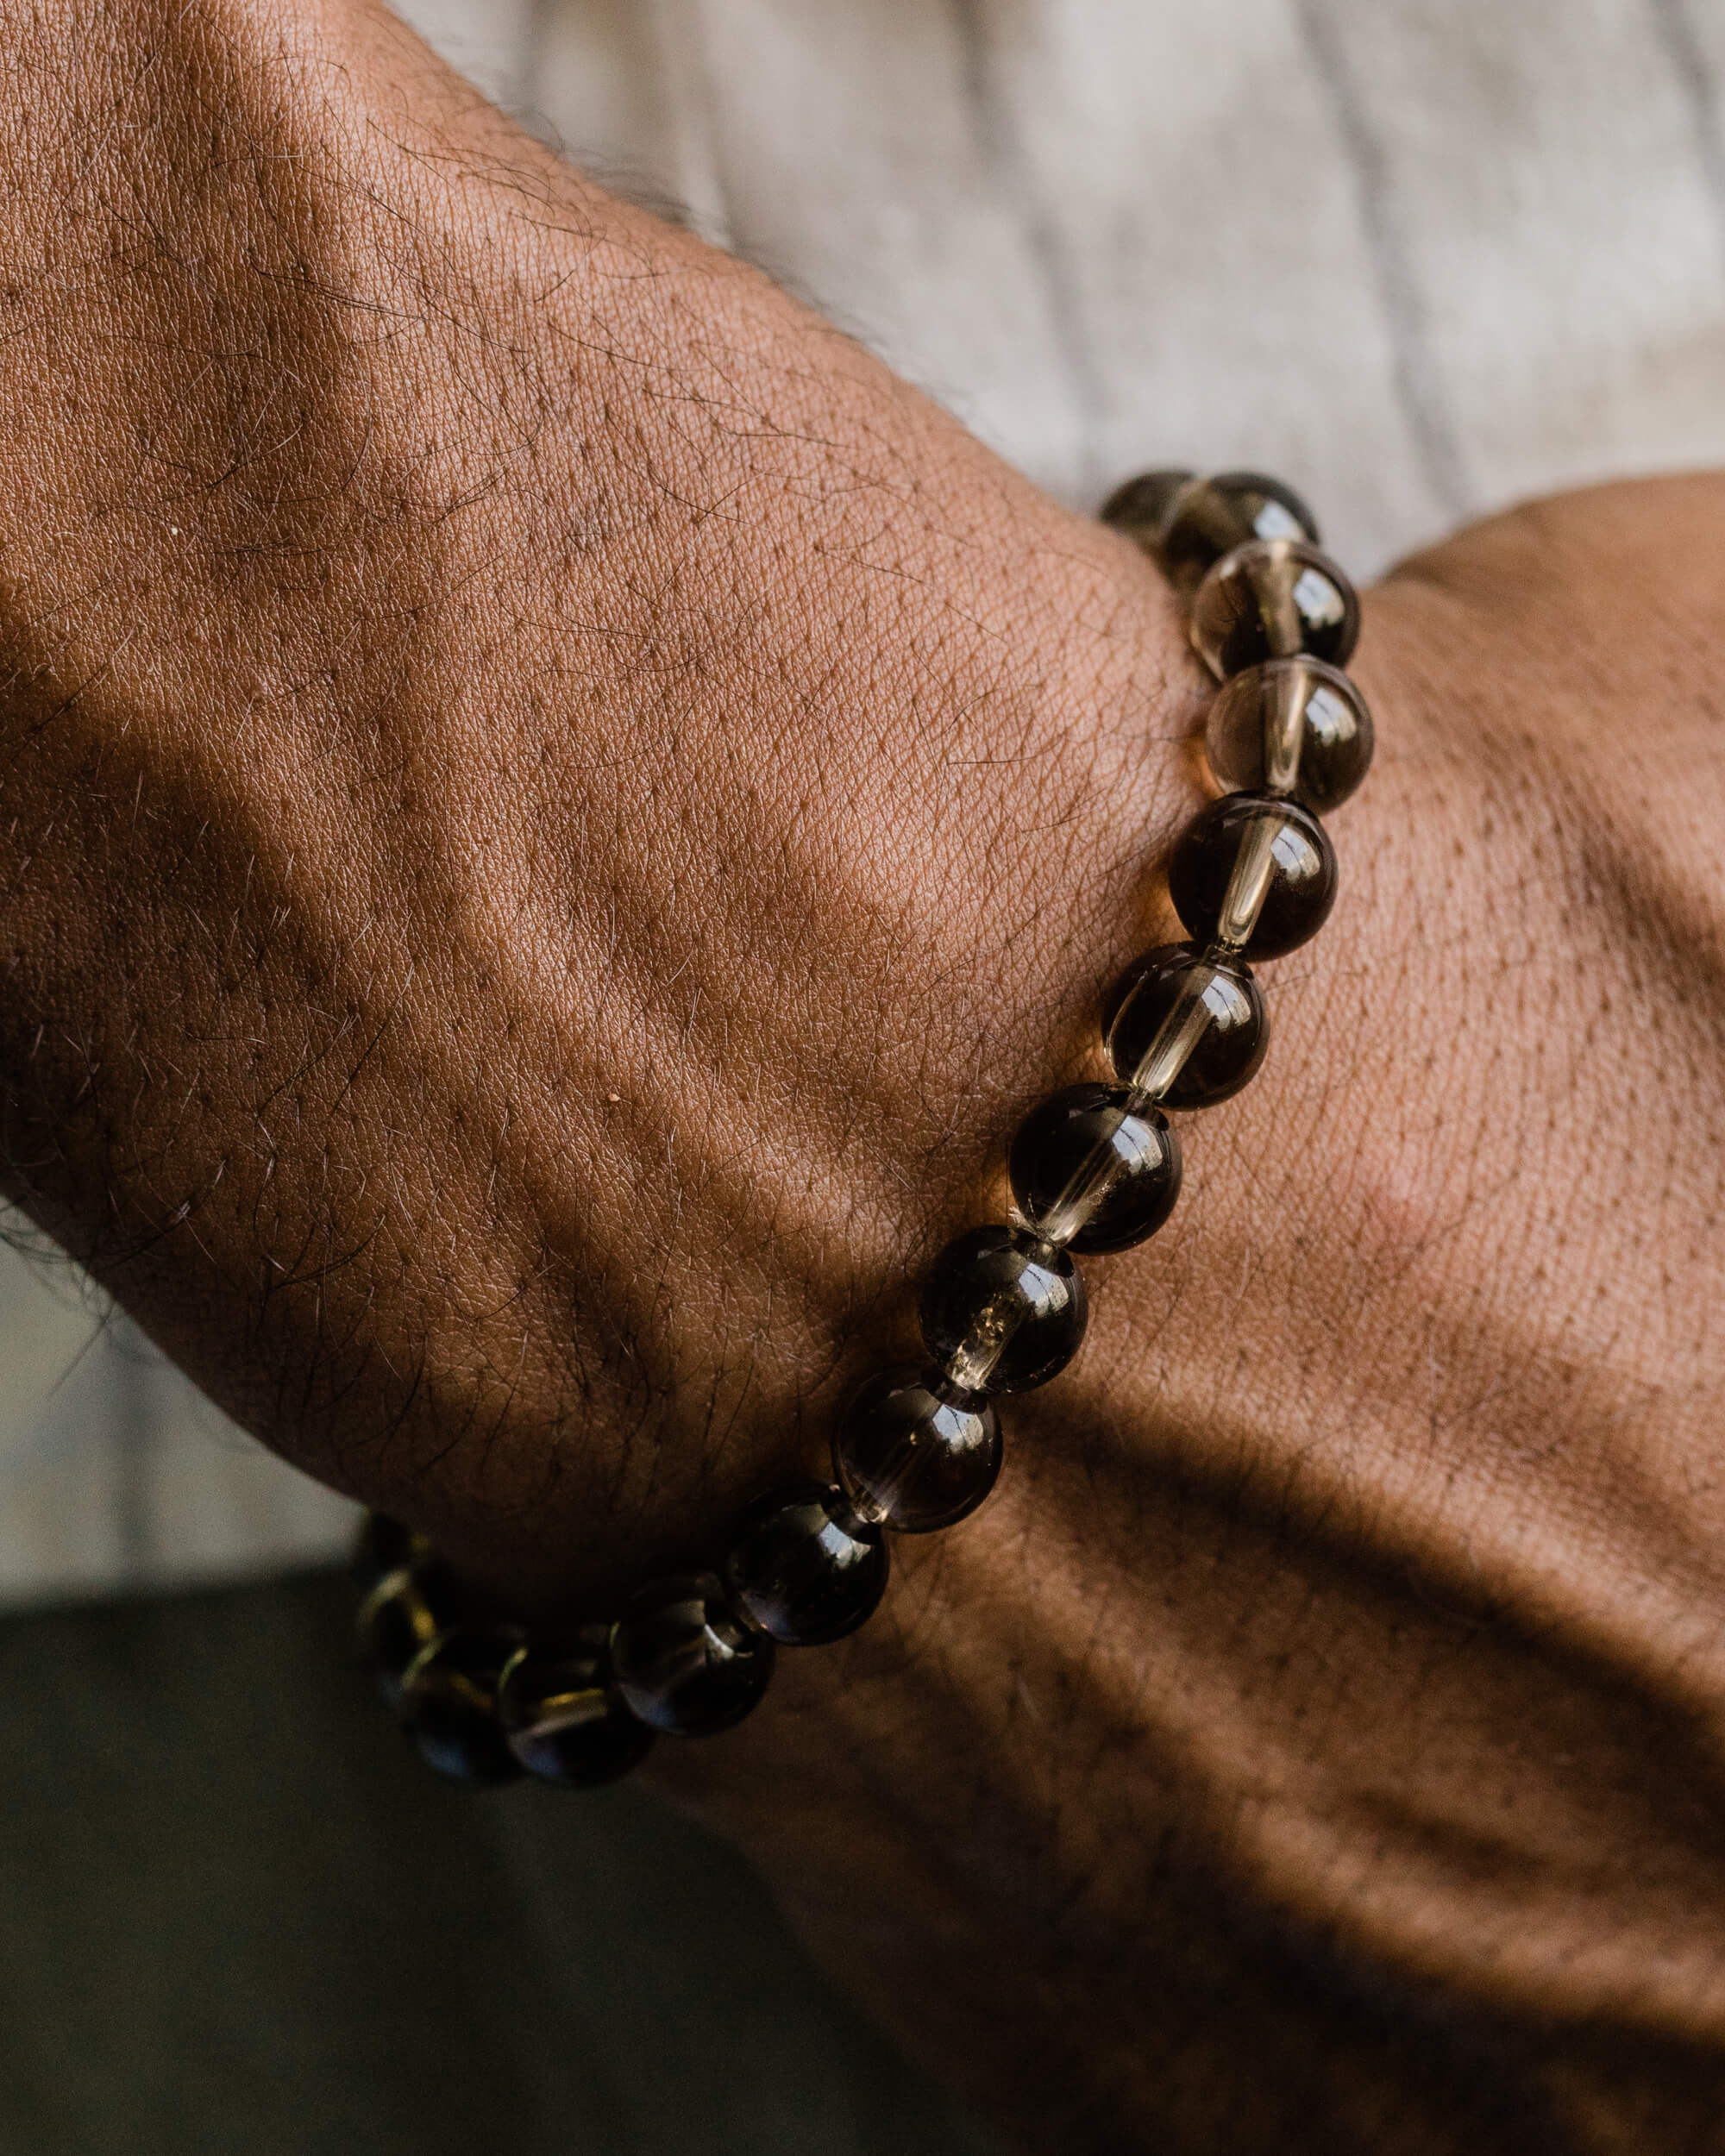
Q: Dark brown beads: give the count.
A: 15